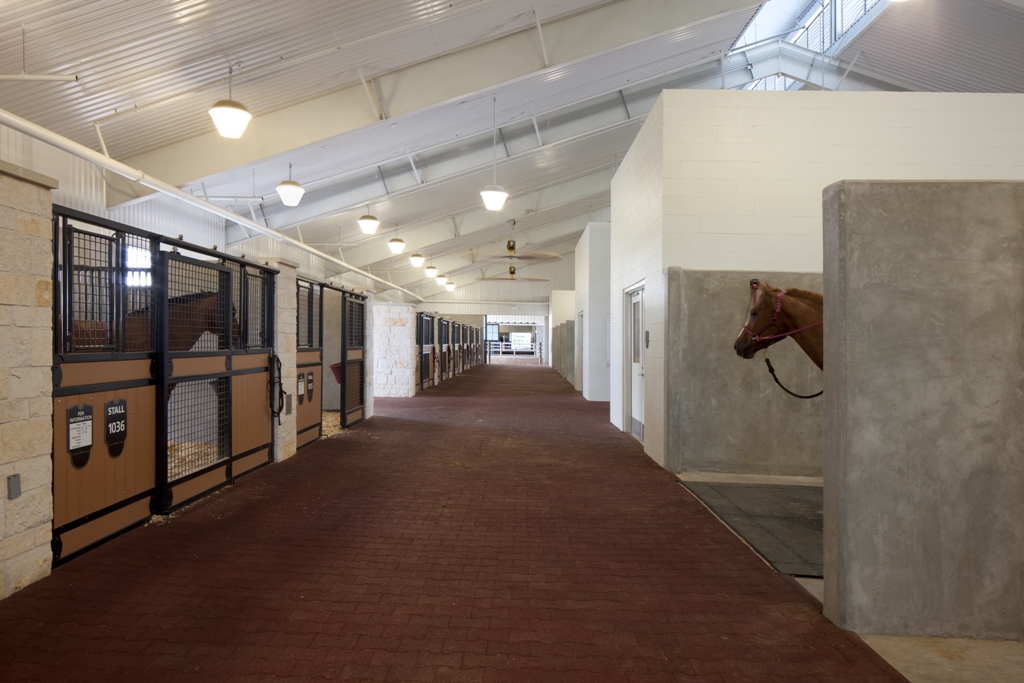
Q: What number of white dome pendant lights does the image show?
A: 9